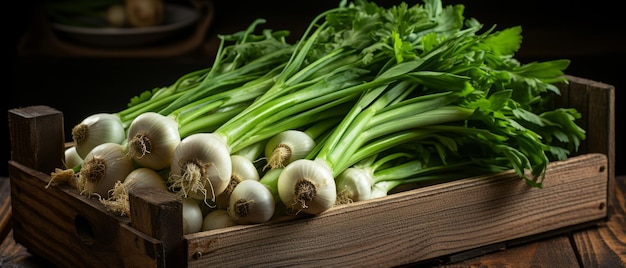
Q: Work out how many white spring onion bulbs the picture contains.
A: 13